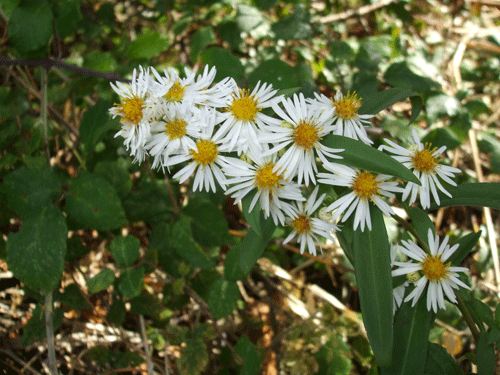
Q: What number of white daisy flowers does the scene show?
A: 12